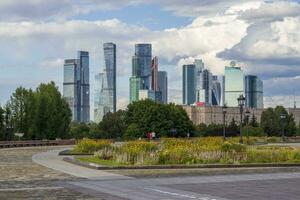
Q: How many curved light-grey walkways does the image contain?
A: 1